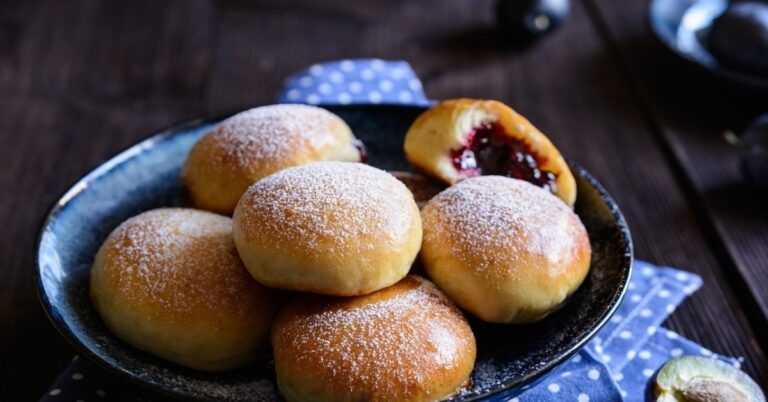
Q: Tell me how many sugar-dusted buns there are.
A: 5